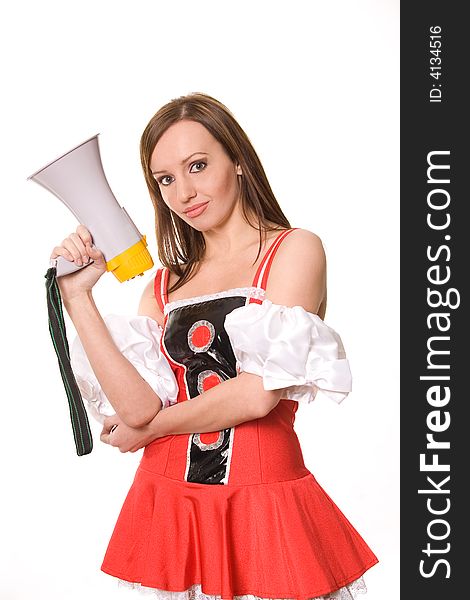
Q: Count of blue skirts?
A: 0